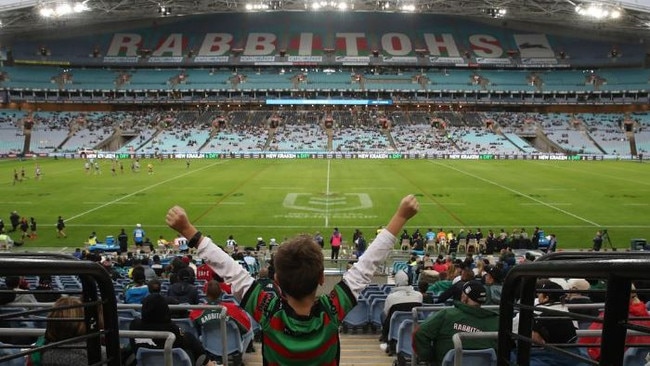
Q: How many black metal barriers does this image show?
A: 2